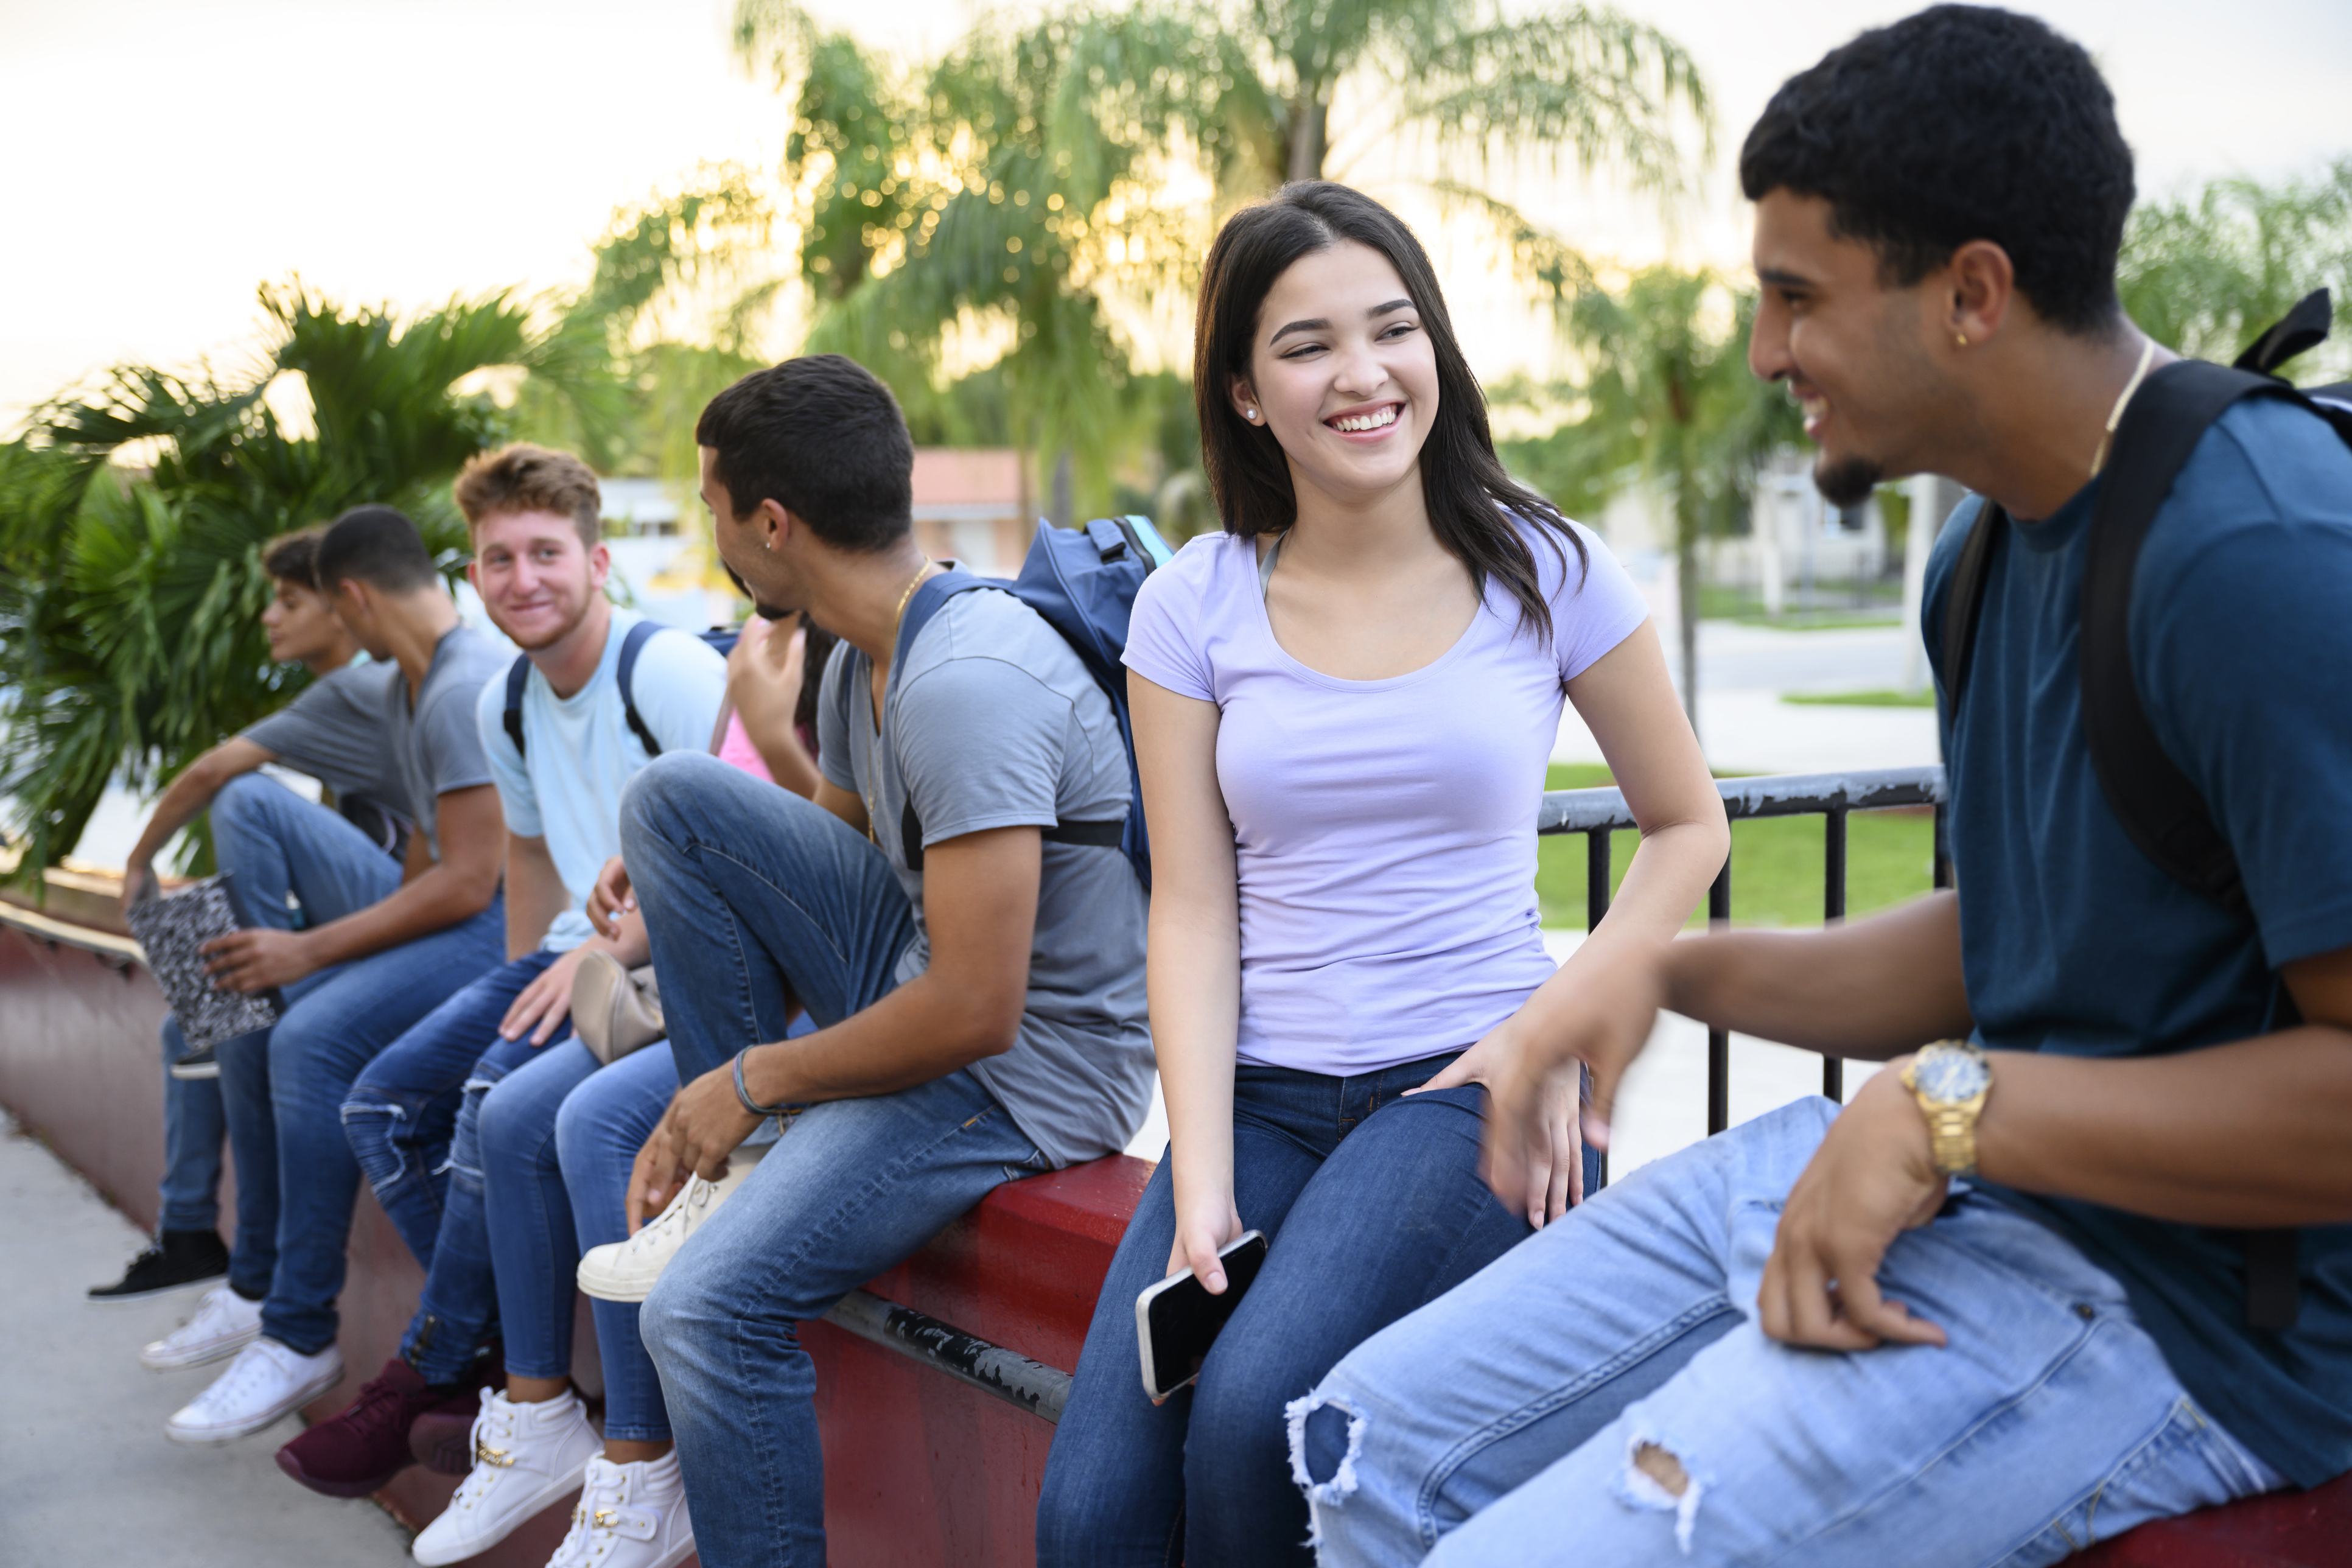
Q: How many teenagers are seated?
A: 7